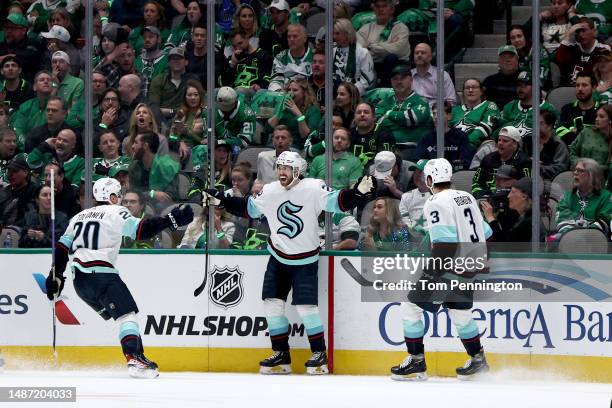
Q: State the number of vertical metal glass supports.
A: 5